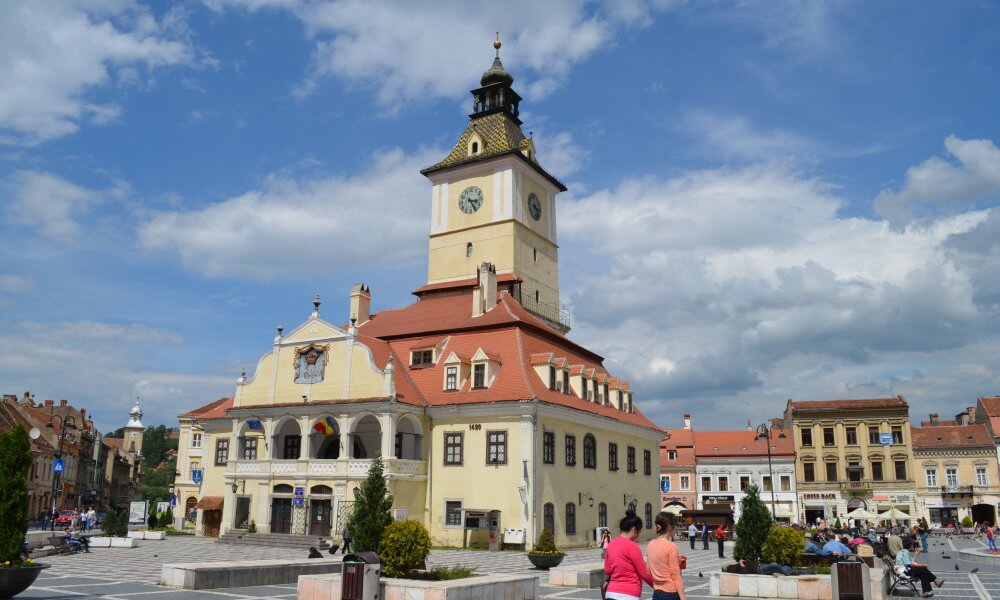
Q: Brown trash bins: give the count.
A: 2